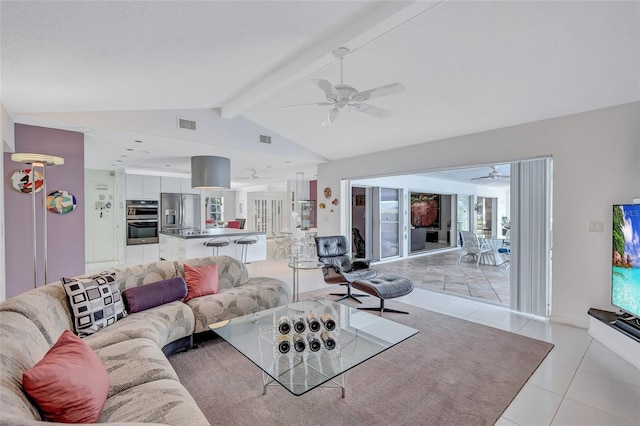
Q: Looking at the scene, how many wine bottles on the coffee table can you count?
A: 8